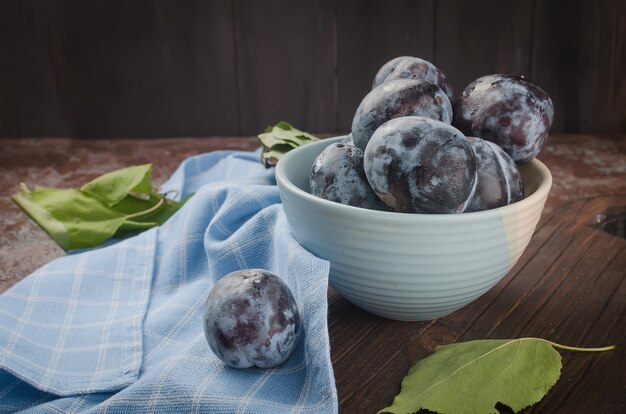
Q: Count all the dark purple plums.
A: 7